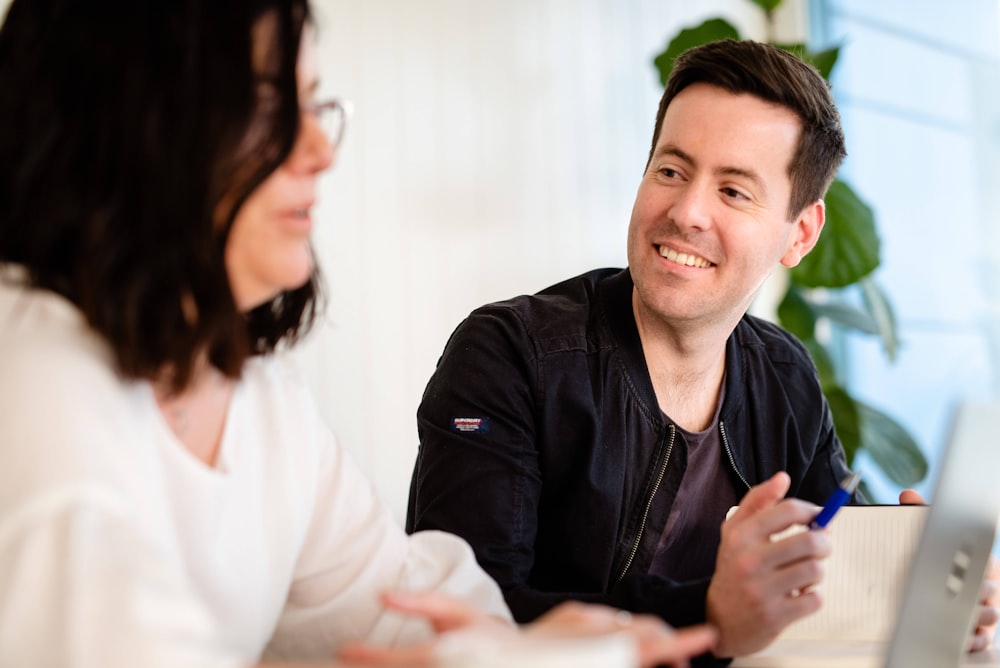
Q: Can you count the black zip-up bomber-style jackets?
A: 1